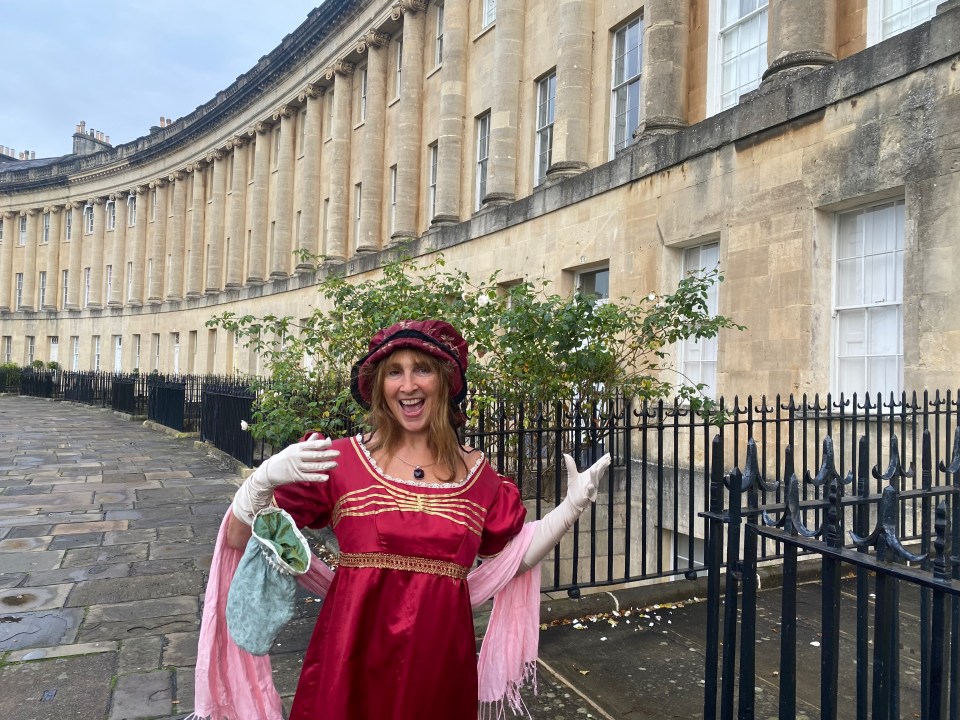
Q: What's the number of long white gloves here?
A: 2